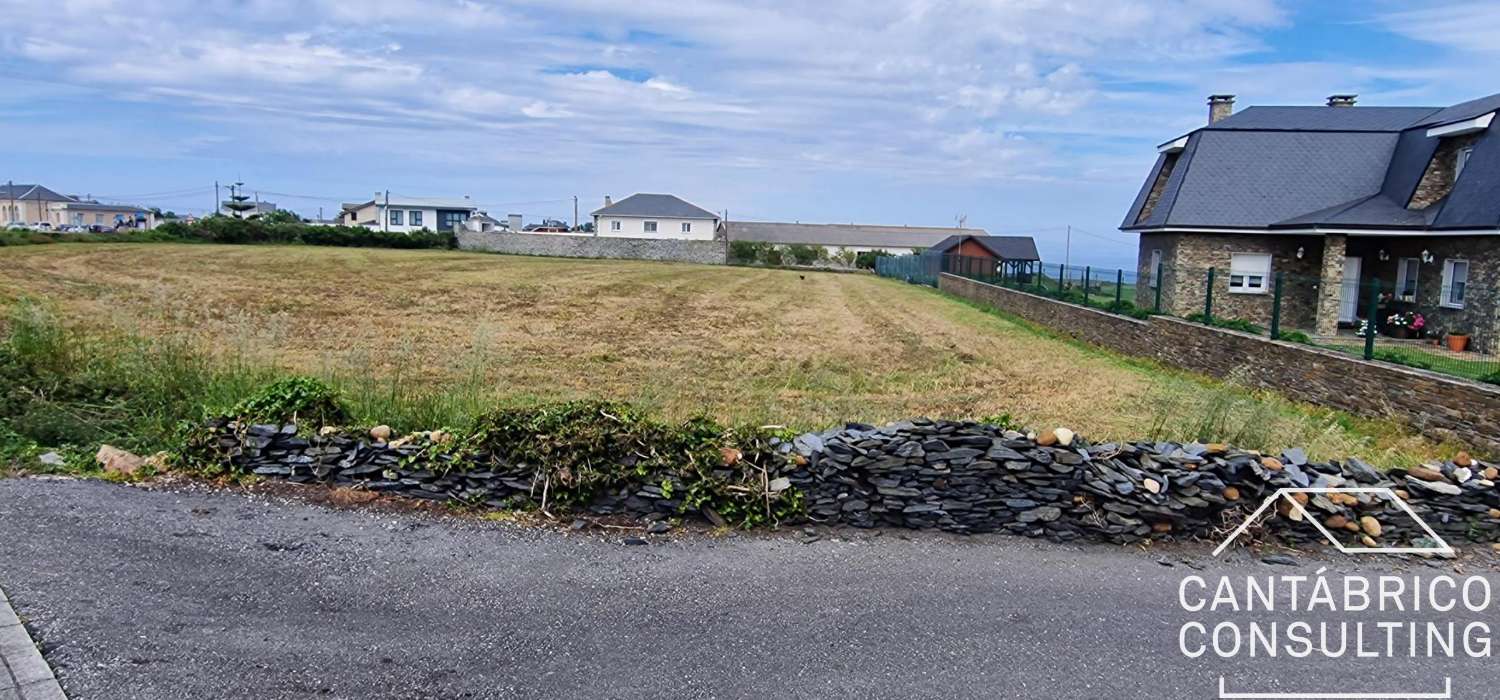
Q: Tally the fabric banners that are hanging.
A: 0